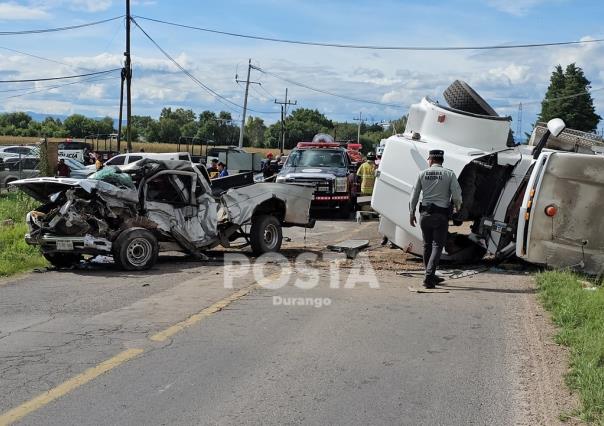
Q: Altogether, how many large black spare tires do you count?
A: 1